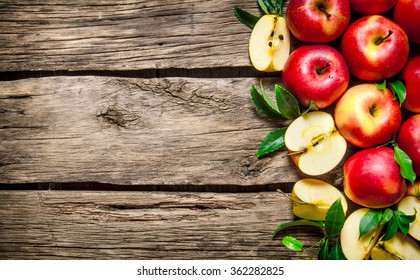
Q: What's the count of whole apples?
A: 9